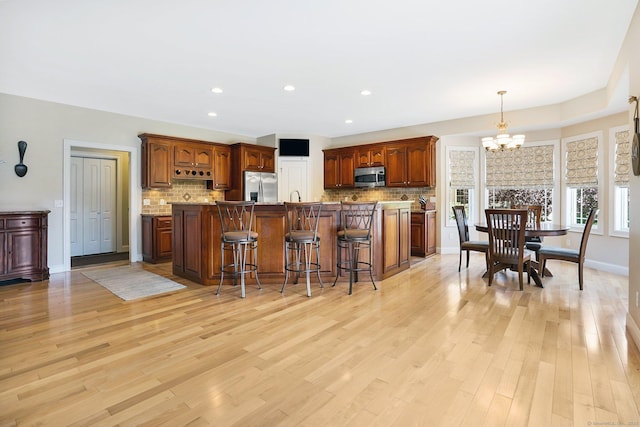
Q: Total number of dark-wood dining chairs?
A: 4